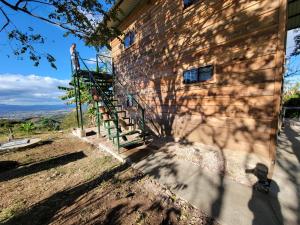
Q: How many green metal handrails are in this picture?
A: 2